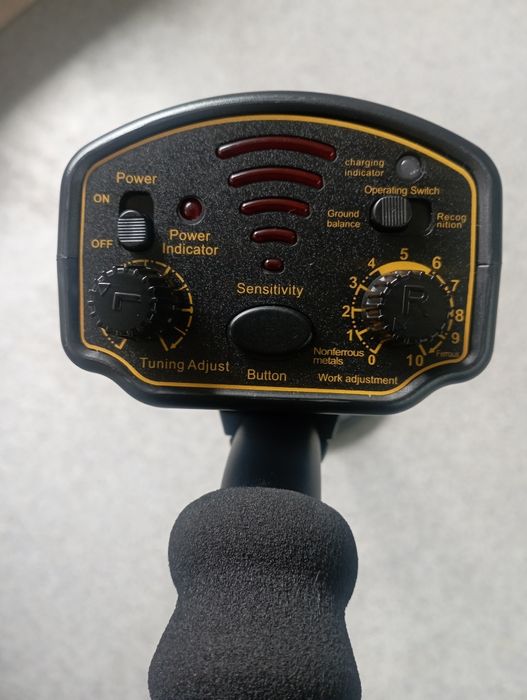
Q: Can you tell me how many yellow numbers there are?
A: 11